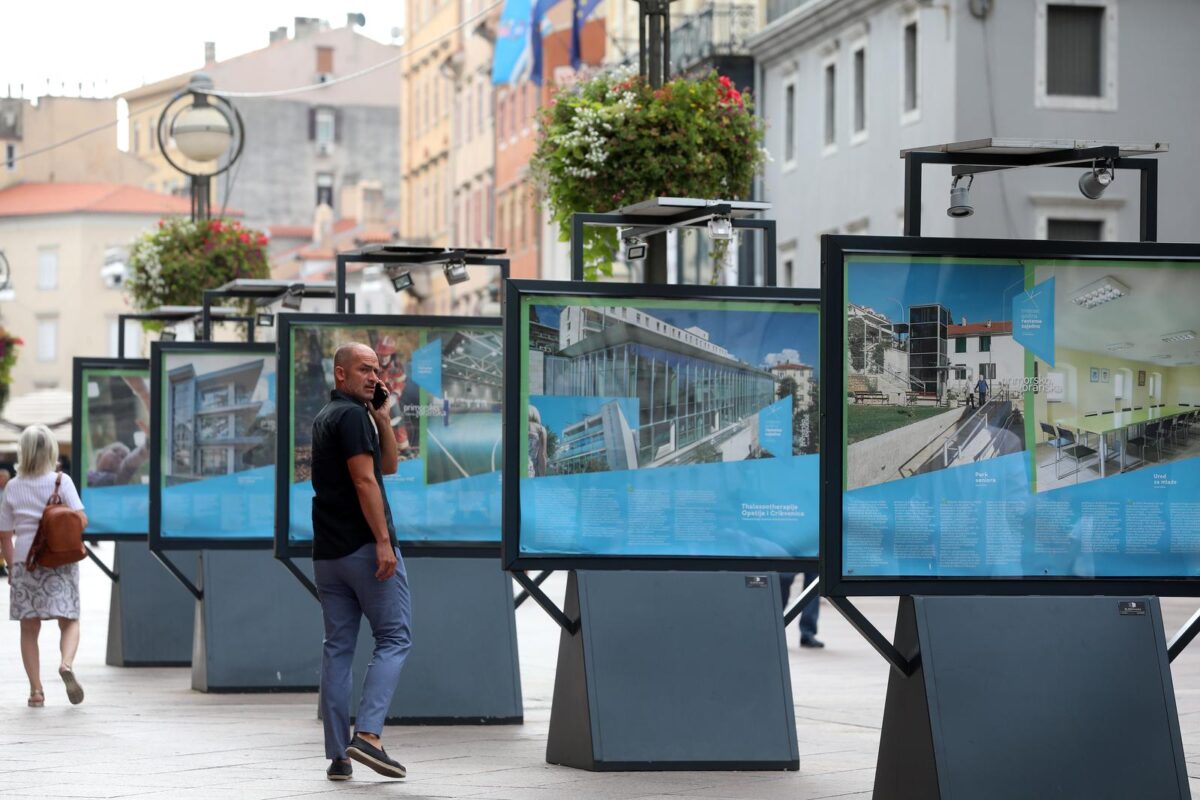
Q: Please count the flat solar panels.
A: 5